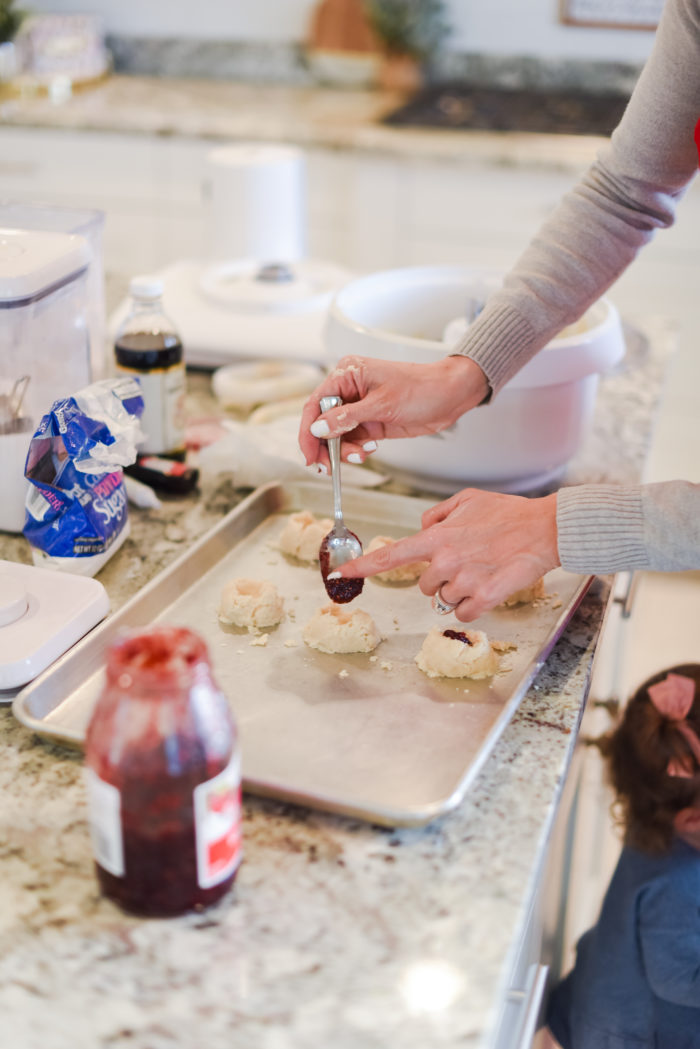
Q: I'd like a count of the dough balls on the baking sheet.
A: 6